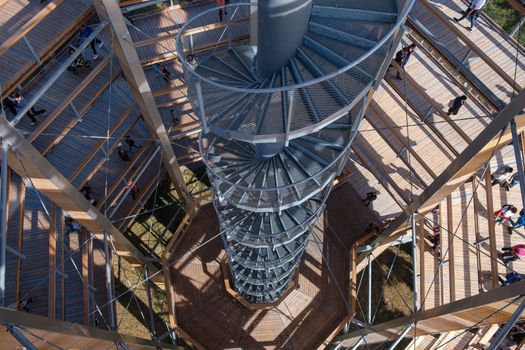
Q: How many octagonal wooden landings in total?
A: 1